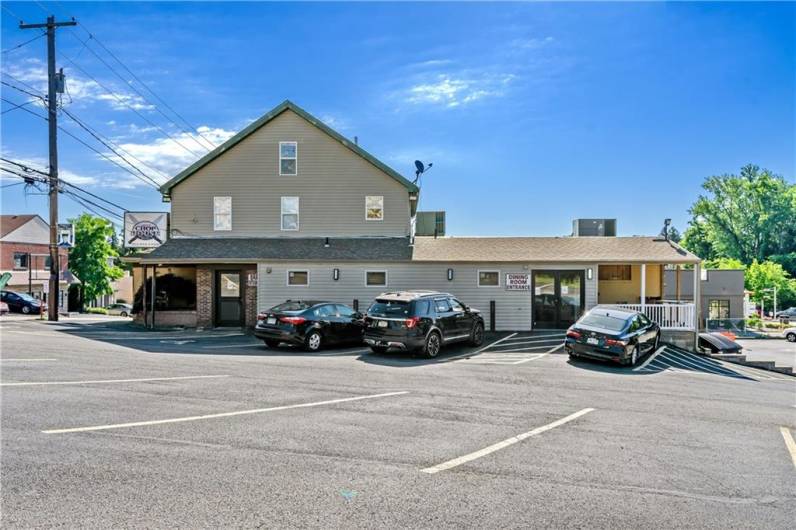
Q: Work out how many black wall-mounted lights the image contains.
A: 3